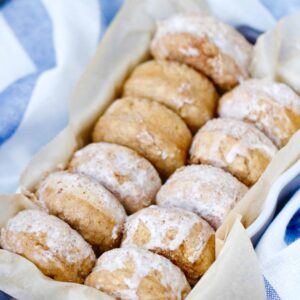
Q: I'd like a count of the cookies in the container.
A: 11